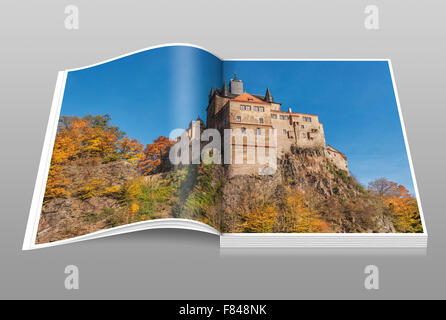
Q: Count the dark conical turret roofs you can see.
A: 3